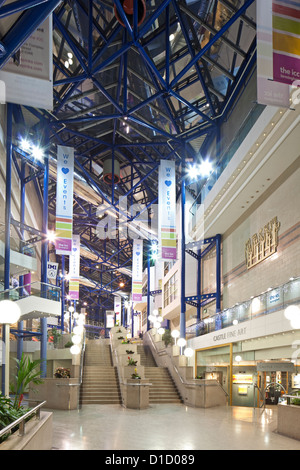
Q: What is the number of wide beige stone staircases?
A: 2